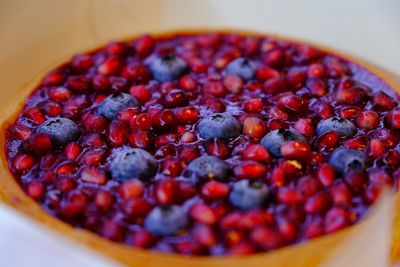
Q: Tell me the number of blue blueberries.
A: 12